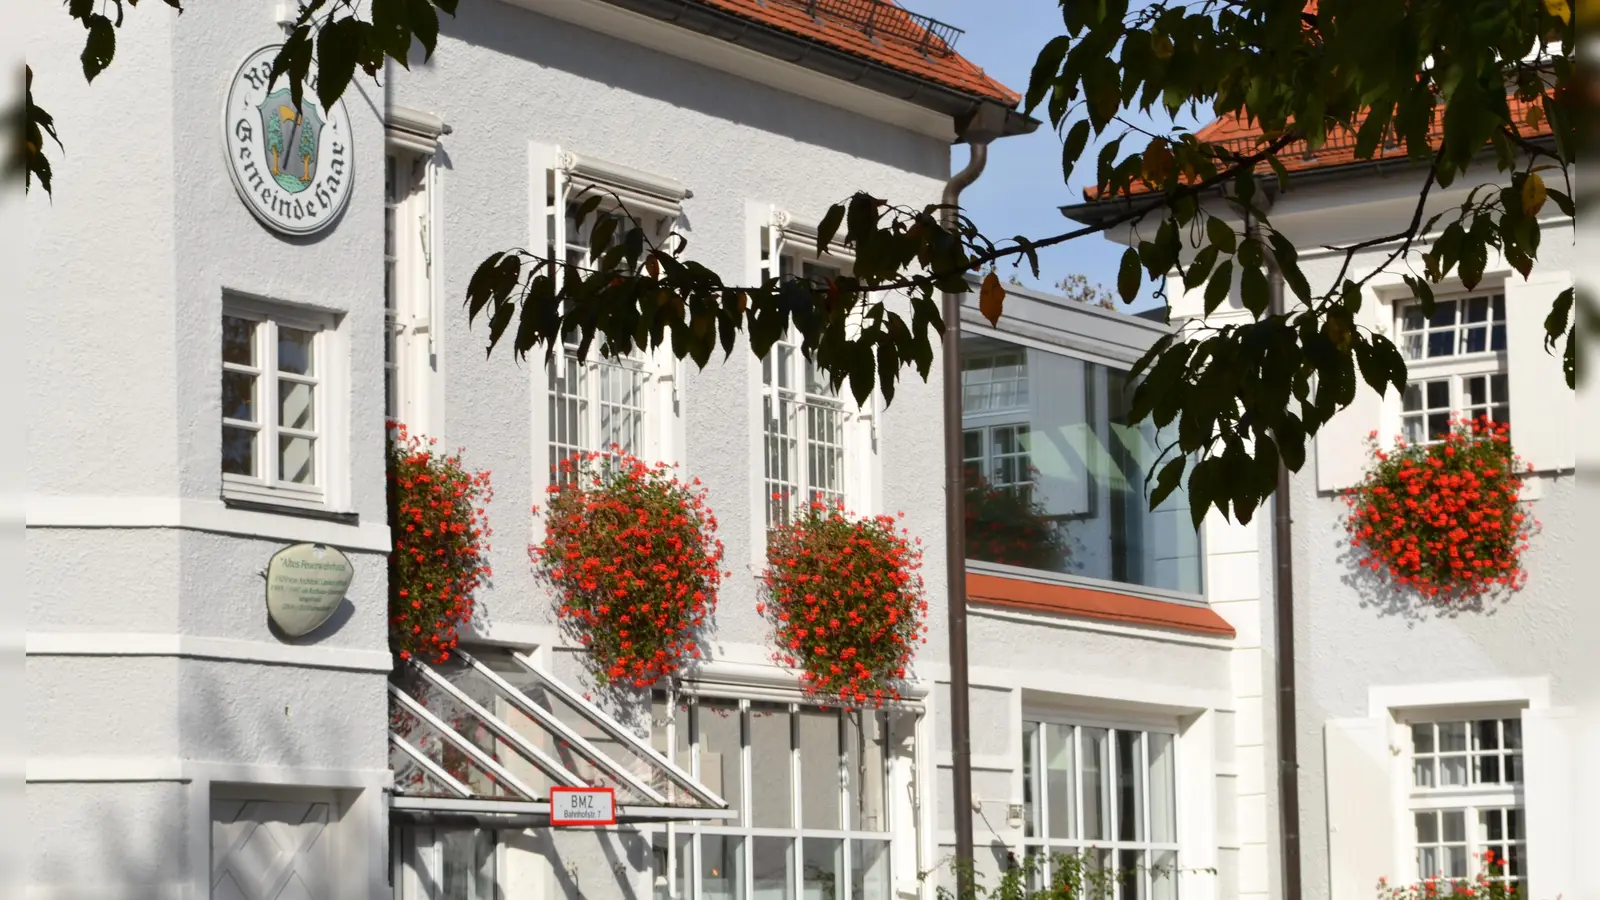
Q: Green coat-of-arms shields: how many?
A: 1